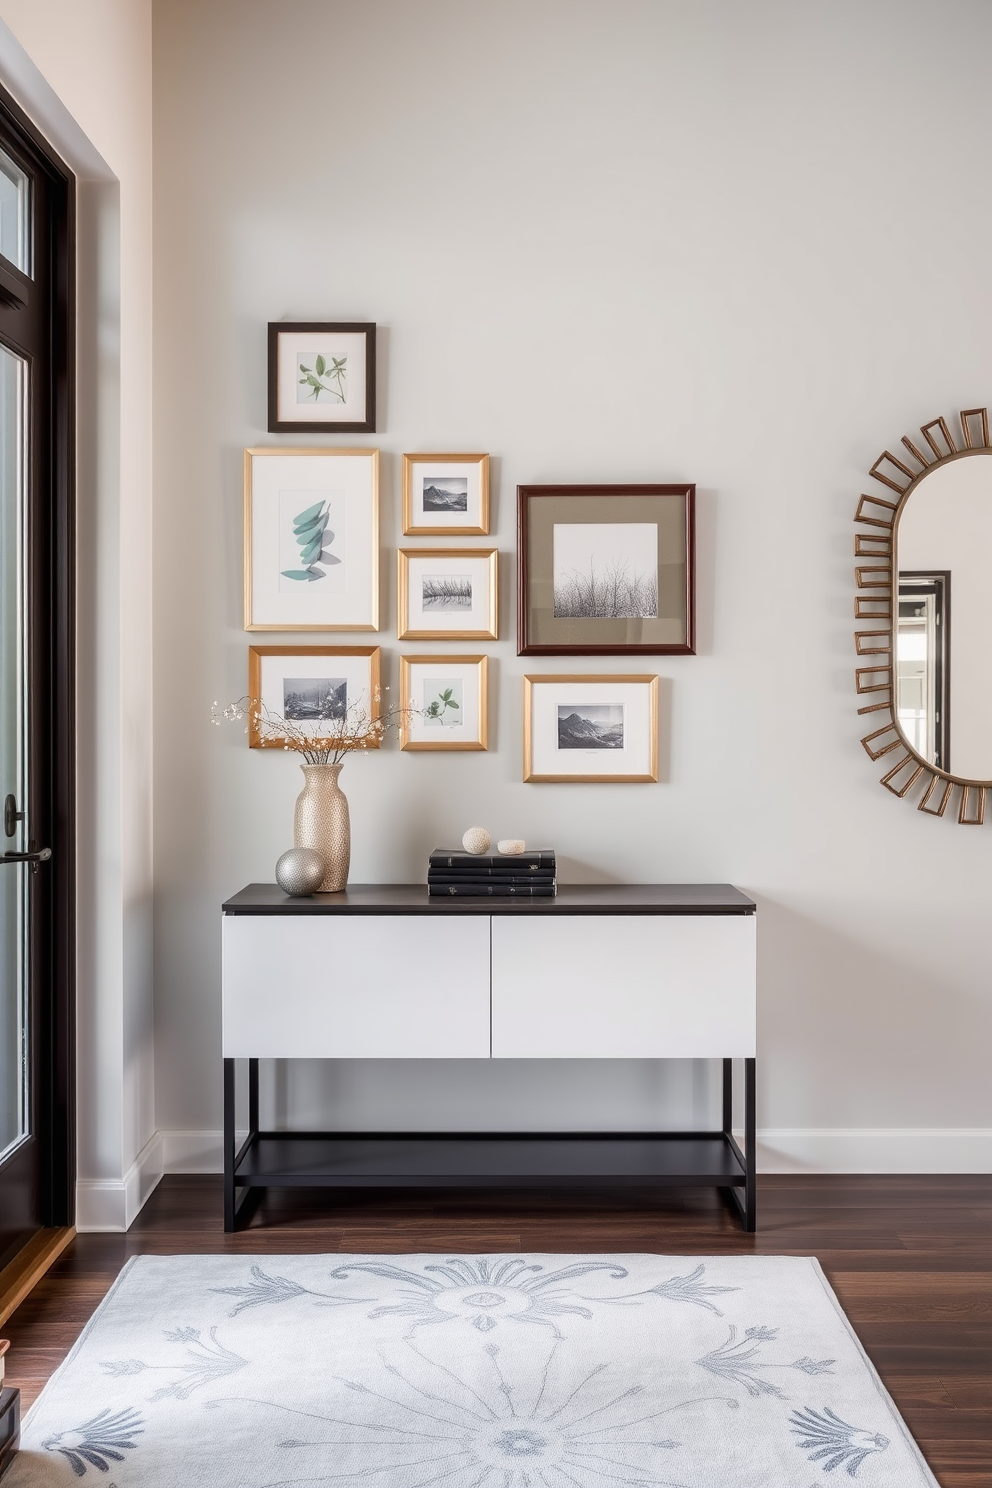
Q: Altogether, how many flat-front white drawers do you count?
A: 2